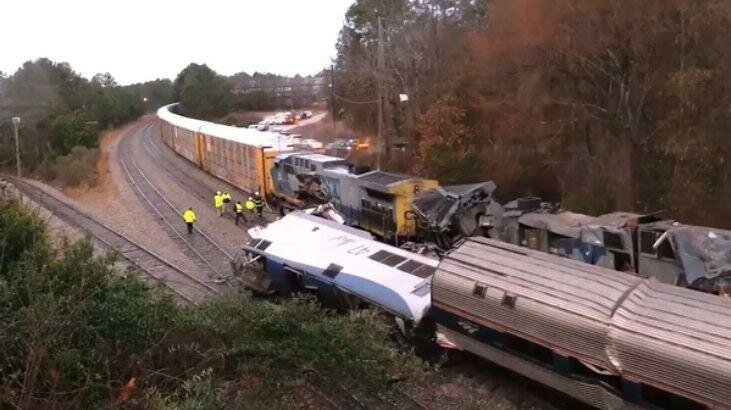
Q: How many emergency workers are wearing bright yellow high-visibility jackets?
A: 5